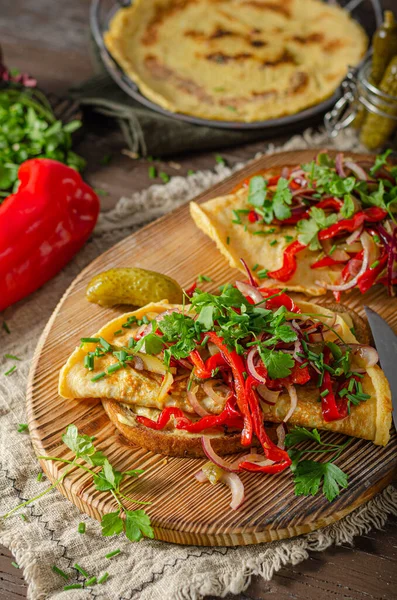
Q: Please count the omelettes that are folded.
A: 2